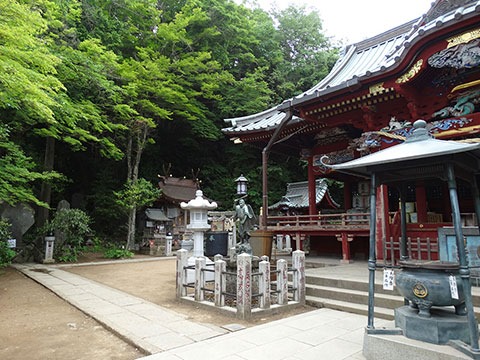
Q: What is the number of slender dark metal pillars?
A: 4